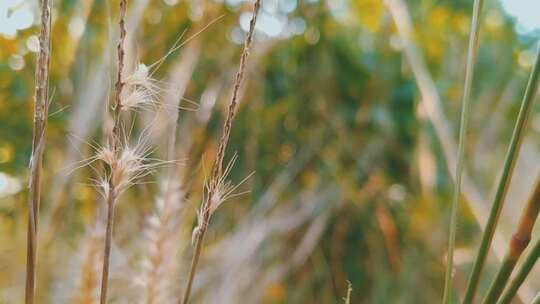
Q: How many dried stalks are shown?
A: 3